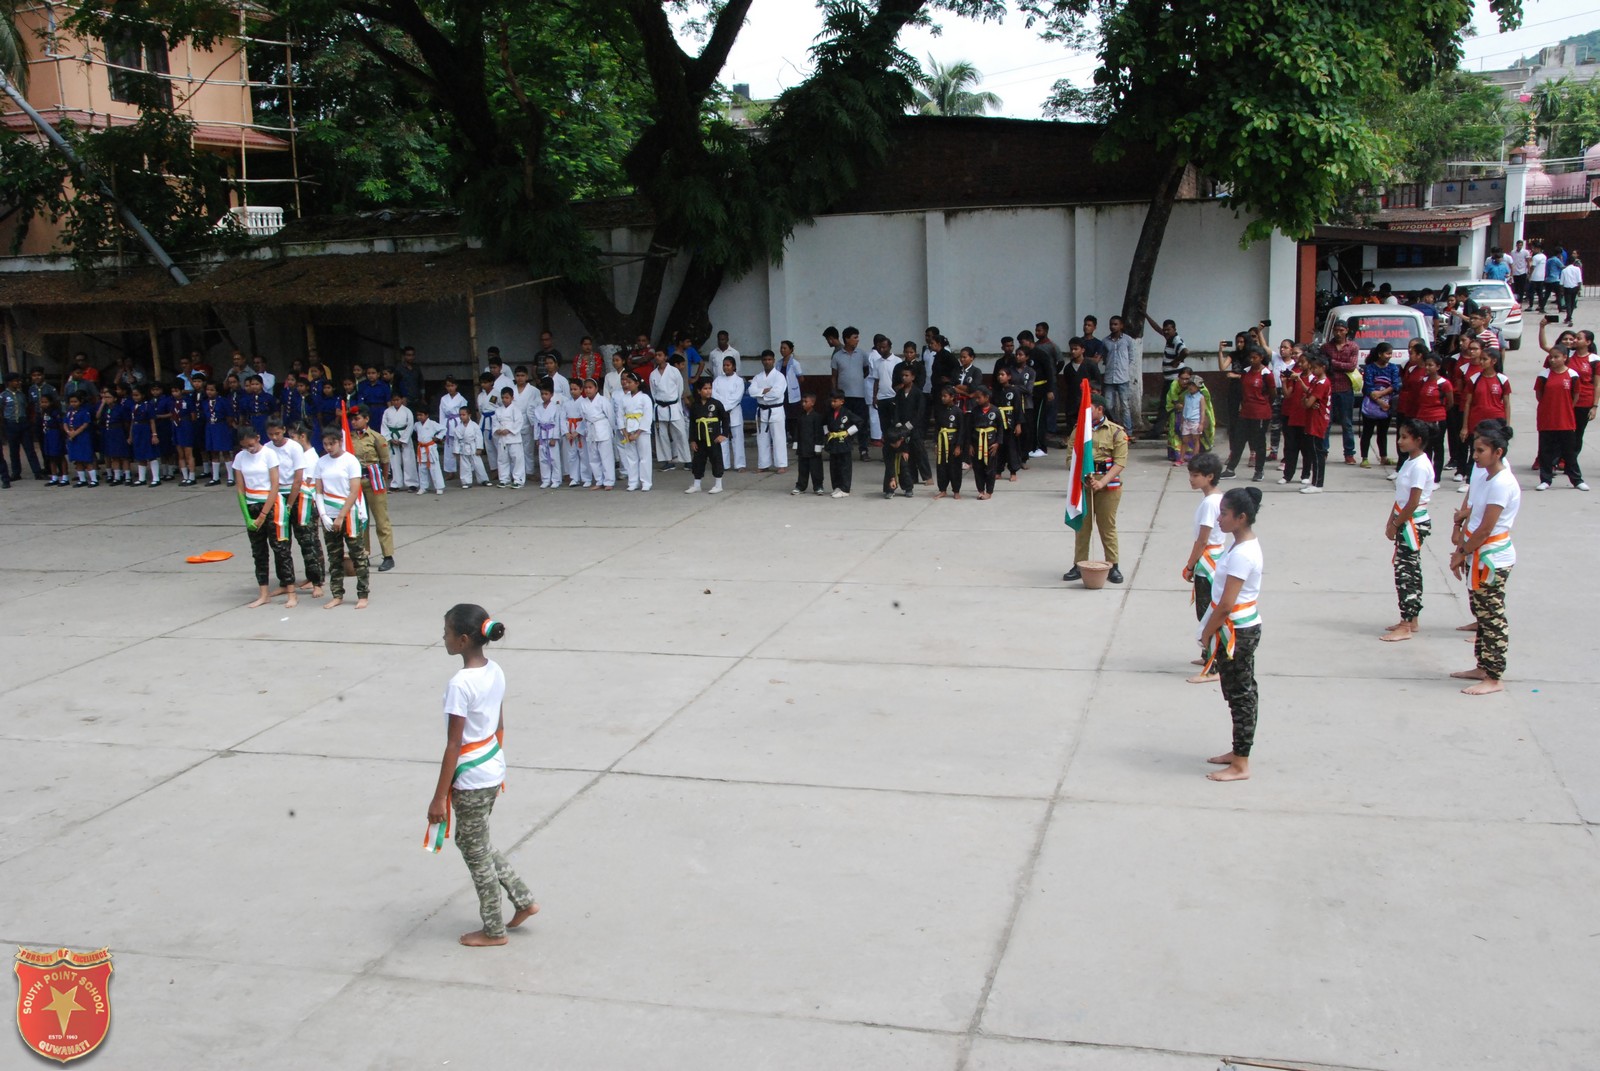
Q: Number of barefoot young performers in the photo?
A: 10